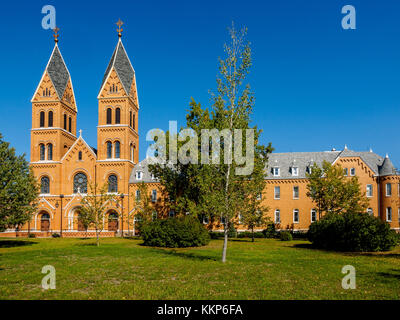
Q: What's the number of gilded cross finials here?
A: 2